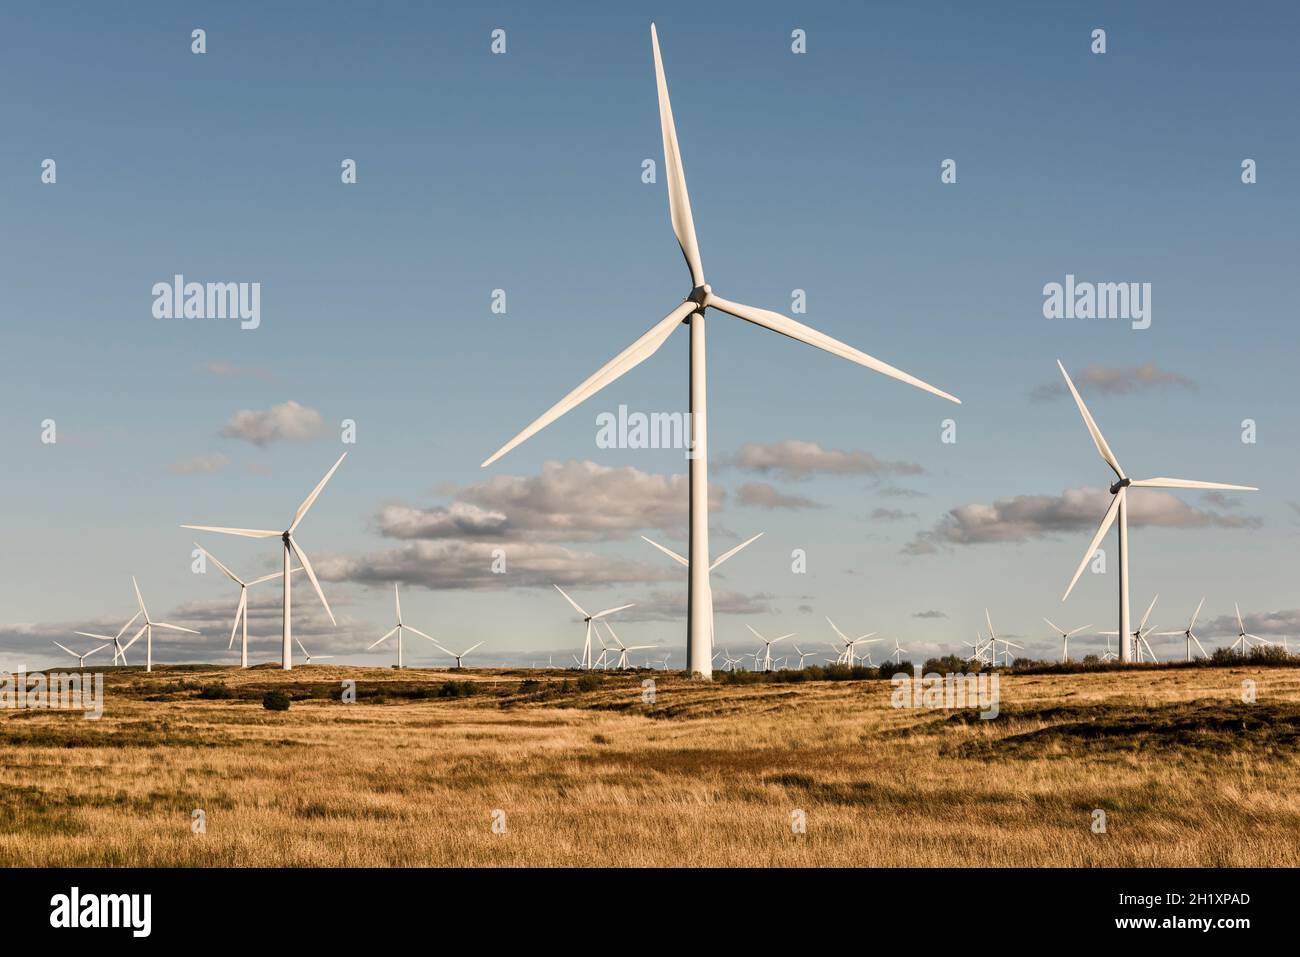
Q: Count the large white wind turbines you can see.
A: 3